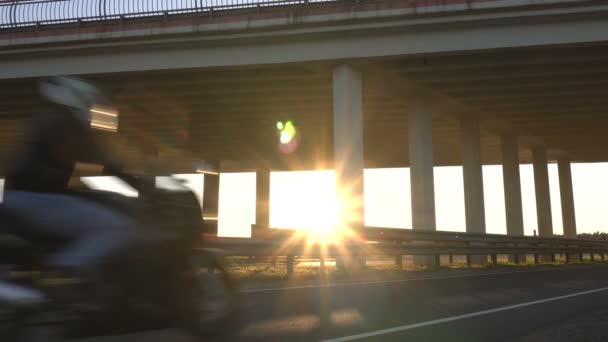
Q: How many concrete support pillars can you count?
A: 8